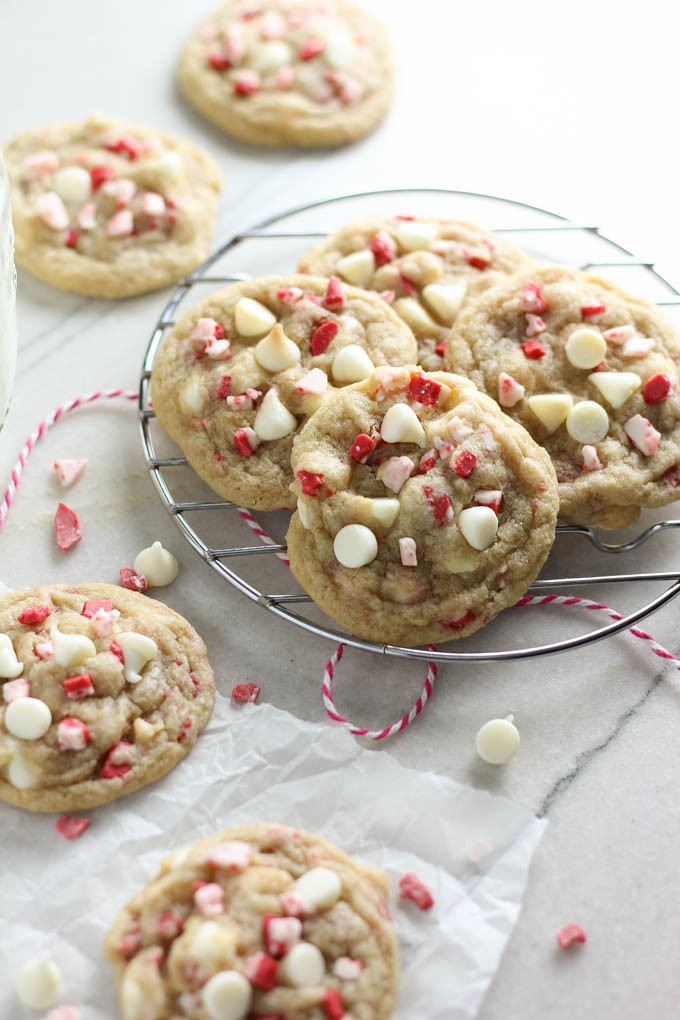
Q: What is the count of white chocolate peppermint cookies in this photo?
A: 8